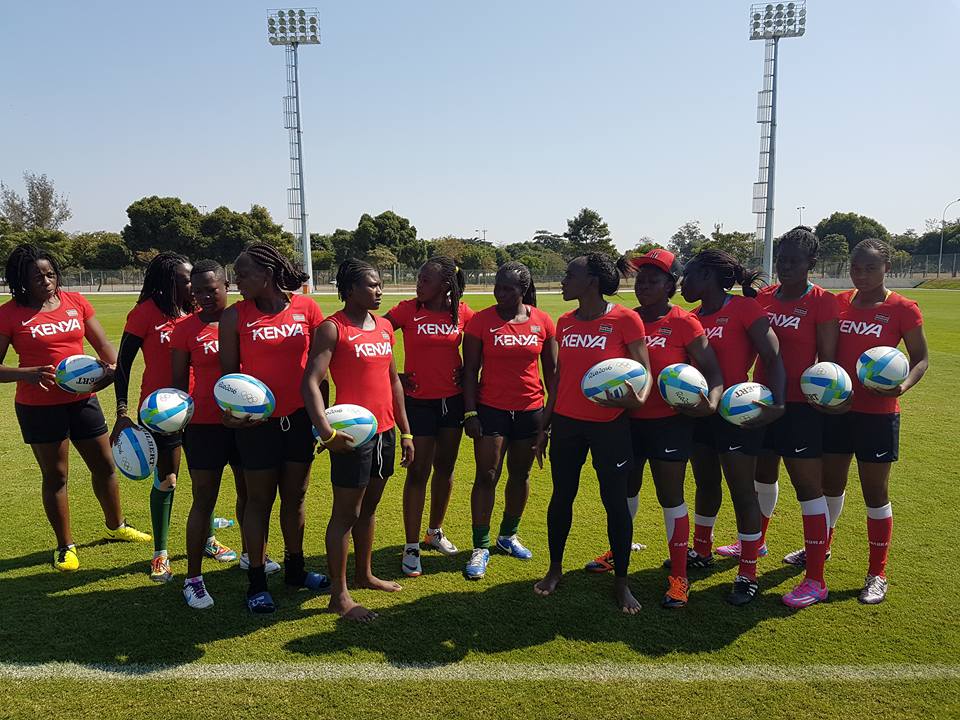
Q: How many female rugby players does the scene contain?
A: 12